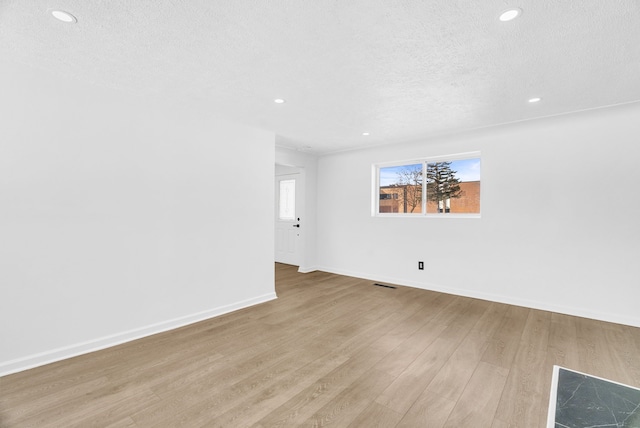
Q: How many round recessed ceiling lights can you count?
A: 5